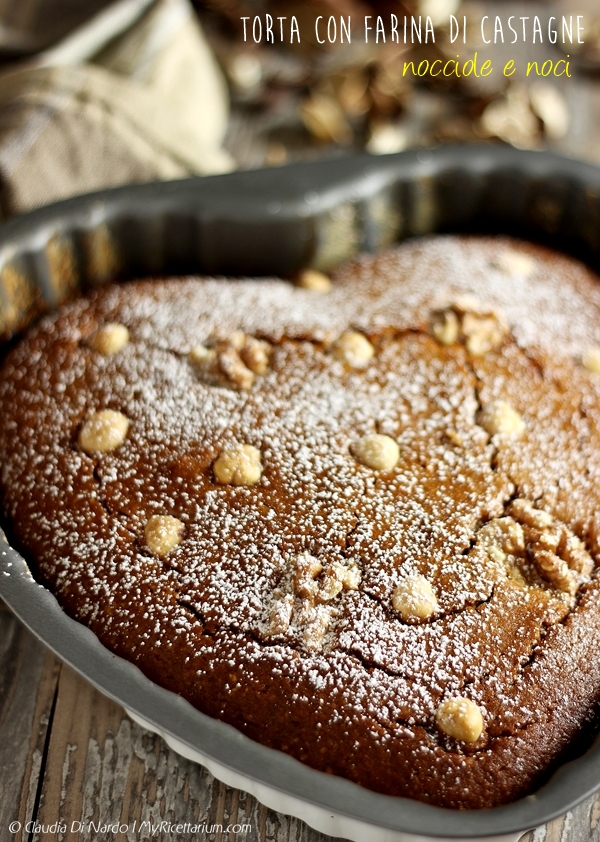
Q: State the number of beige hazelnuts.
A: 12